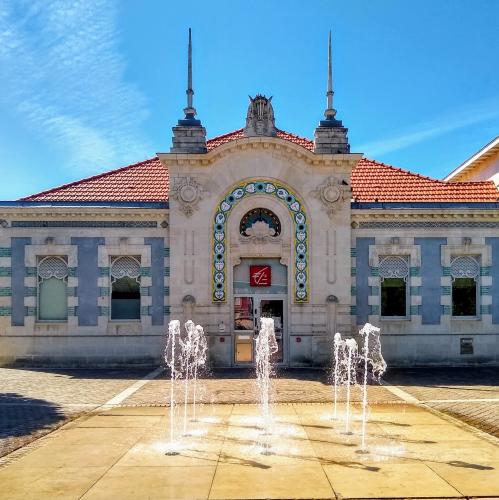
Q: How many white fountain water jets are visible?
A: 7